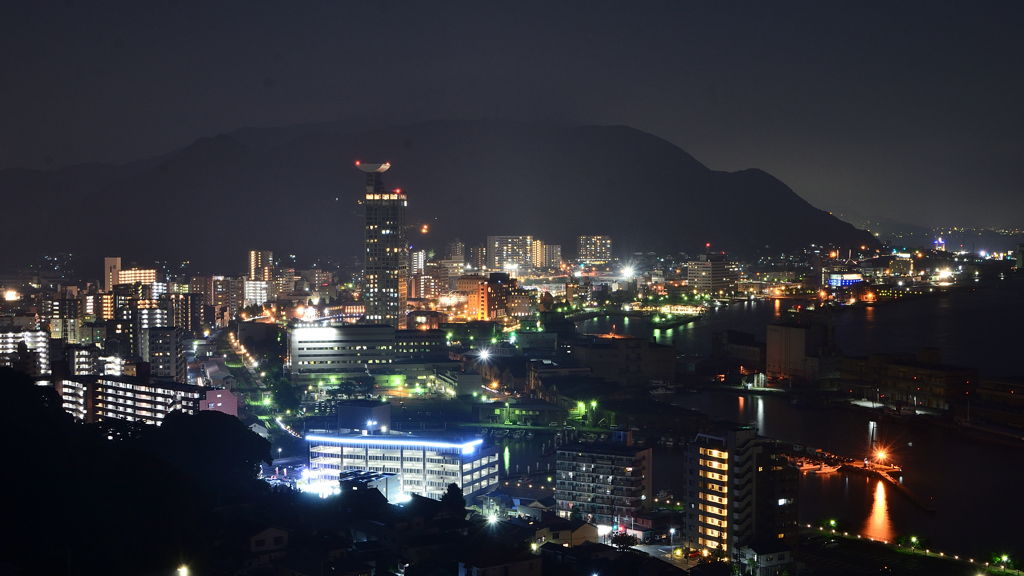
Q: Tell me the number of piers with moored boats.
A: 1